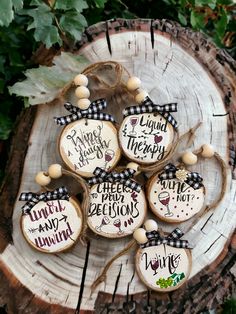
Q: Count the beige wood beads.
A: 12